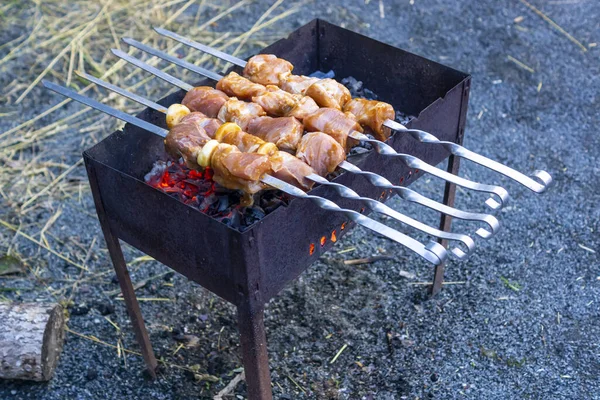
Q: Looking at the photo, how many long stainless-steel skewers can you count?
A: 5